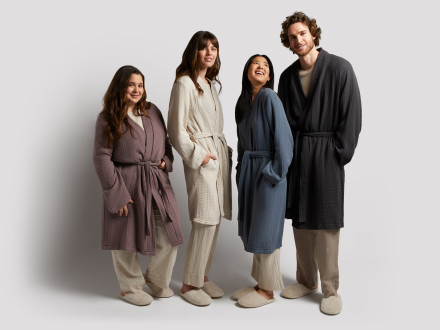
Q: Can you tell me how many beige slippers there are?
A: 8